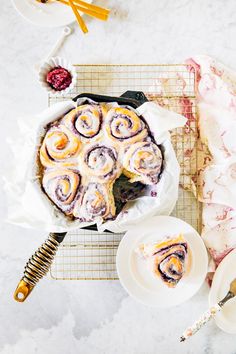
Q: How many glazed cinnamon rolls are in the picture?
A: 8